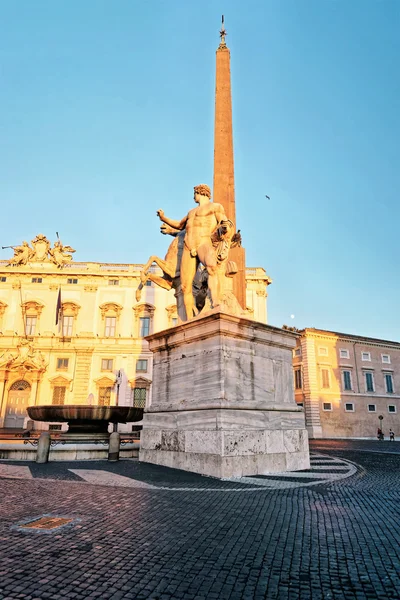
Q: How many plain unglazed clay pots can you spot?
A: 0